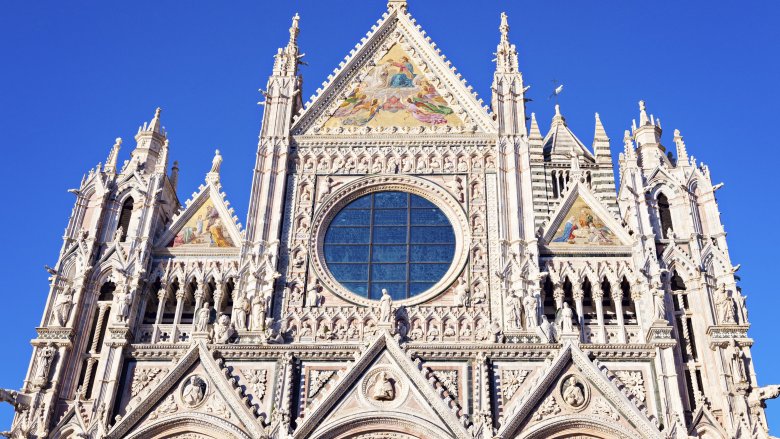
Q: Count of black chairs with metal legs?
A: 0